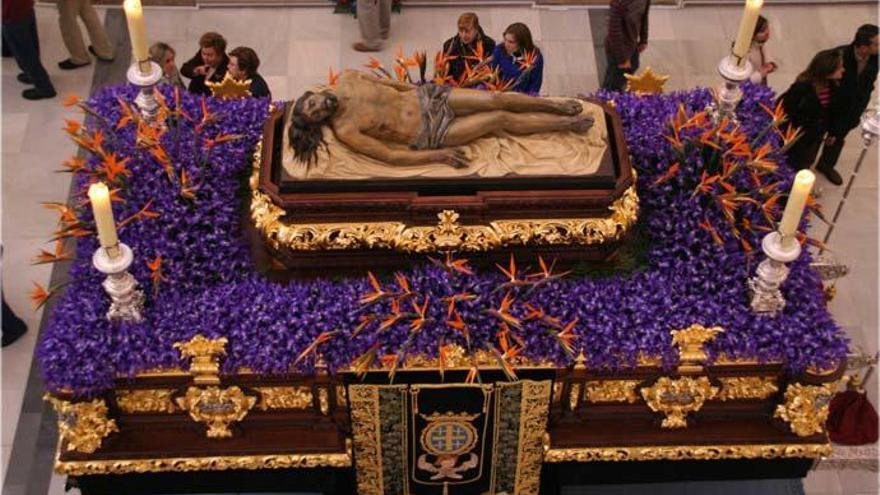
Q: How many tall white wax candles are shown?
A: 4